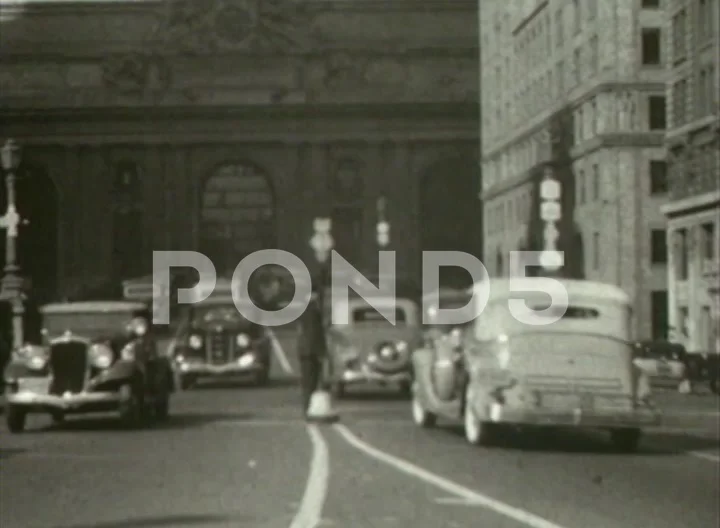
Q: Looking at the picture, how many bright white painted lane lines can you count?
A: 2